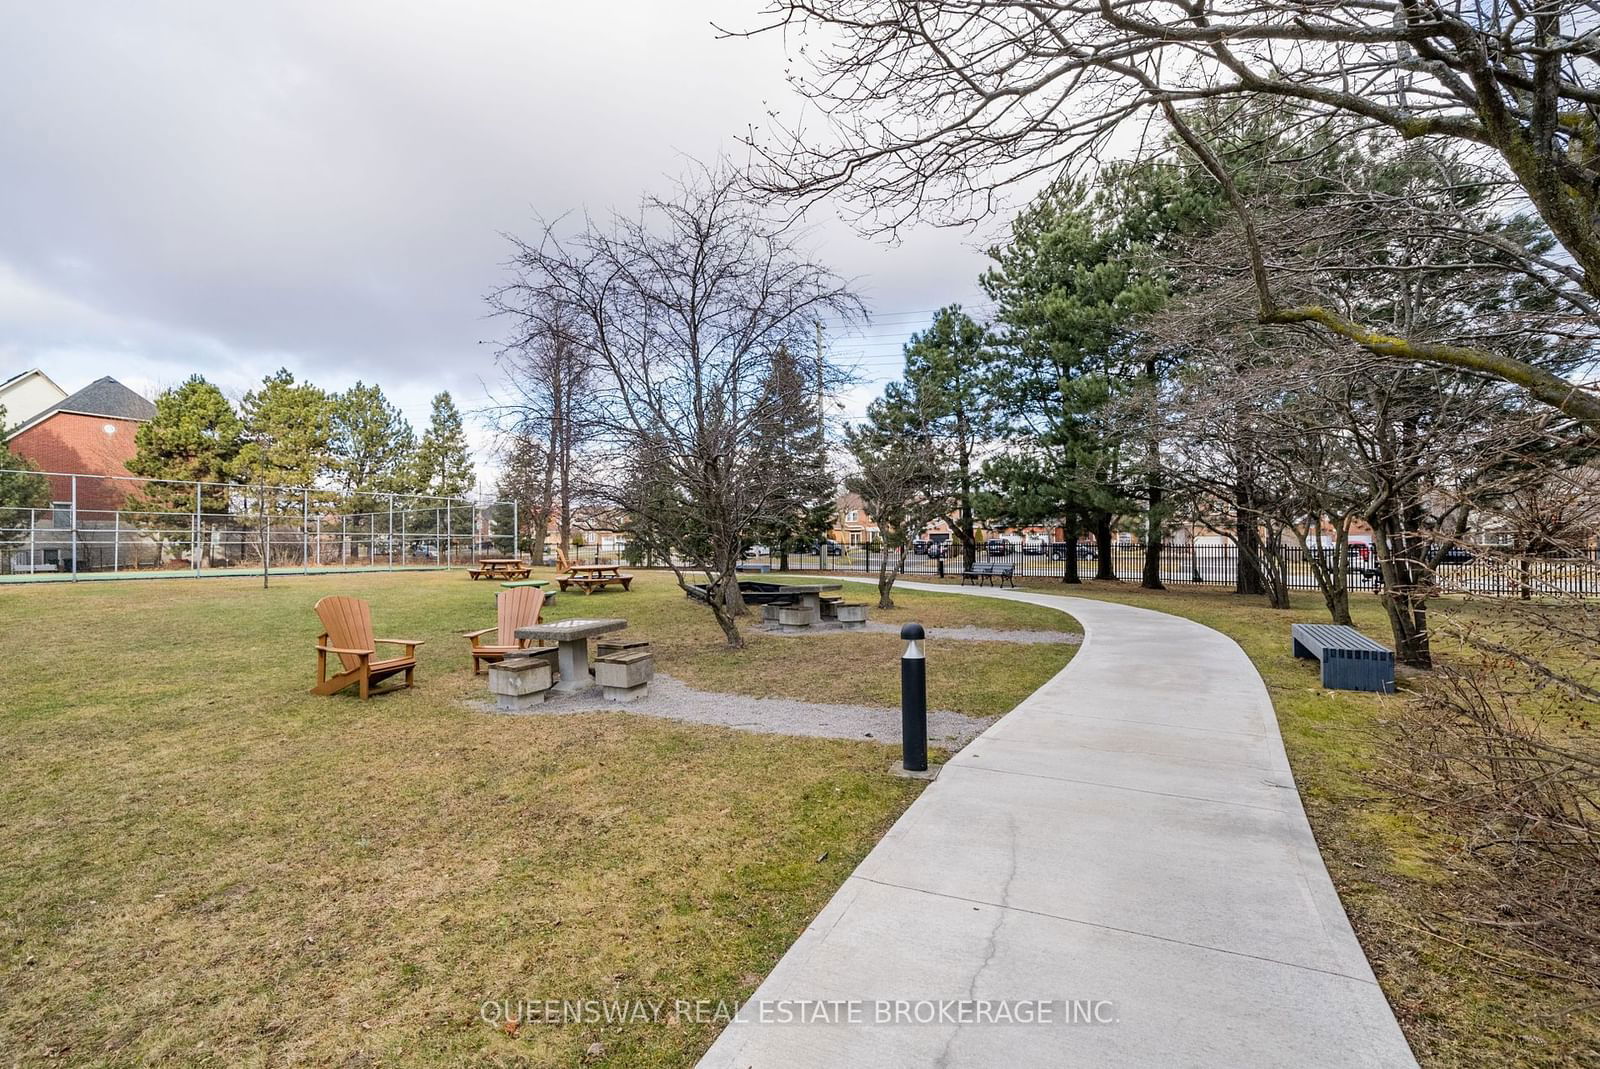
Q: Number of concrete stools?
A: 8